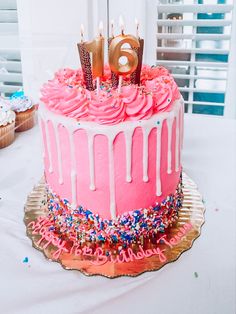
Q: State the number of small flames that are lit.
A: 5